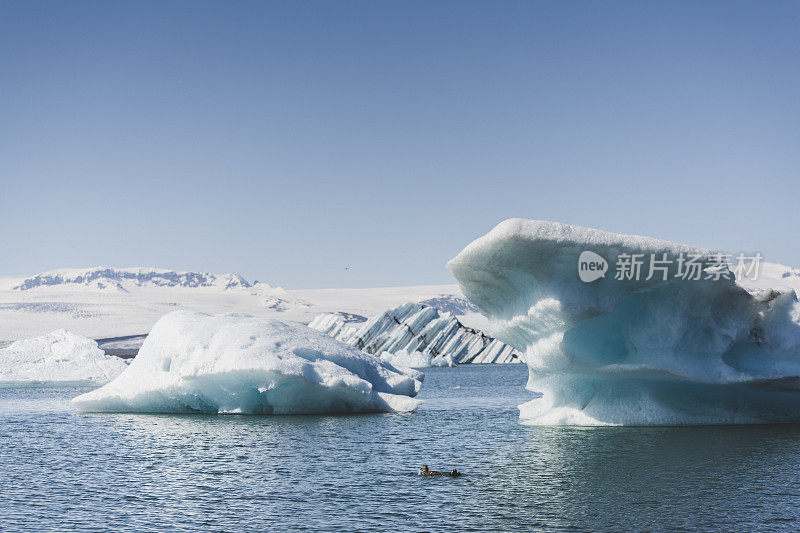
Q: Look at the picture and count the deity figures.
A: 0